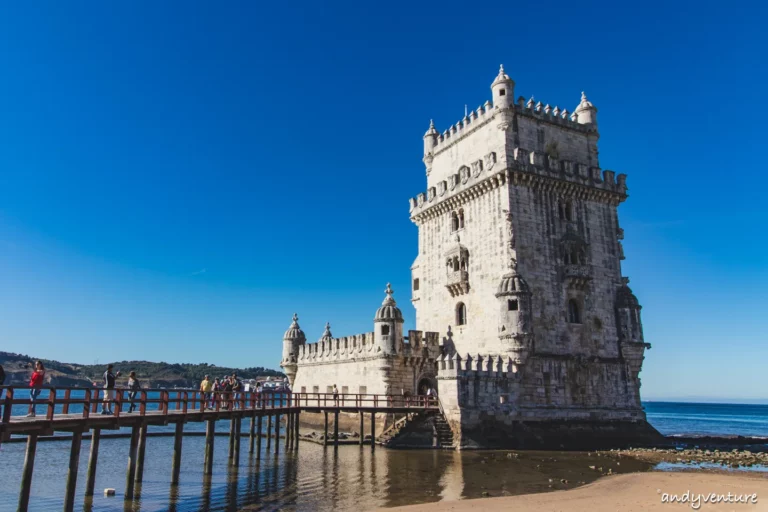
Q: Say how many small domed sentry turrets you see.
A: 8